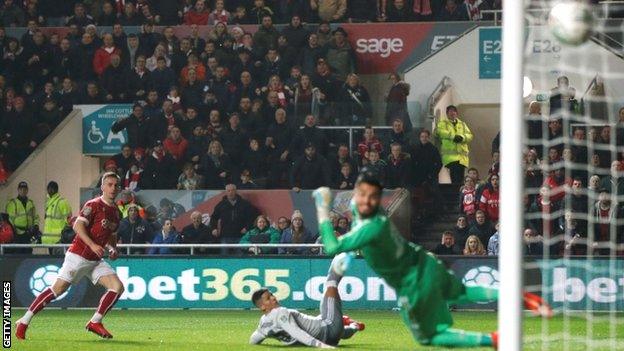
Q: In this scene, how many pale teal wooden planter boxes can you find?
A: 0